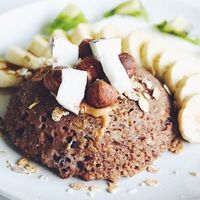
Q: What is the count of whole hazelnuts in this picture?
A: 5